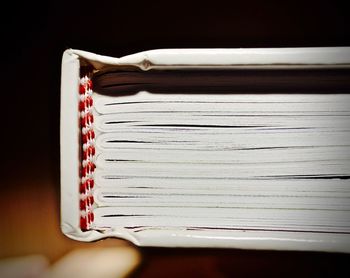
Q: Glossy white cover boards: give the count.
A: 2